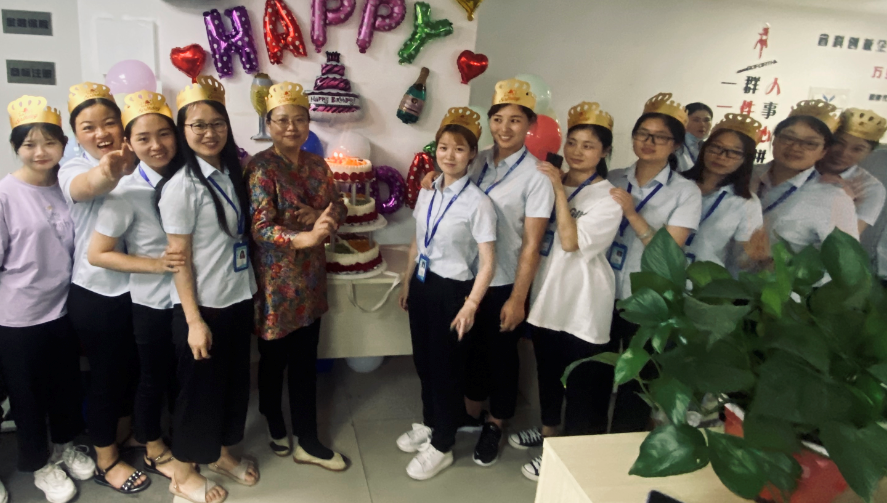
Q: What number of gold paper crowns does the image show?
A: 12